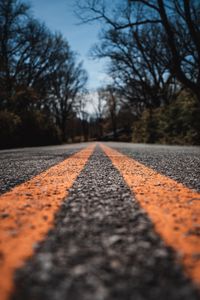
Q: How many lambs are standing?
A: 0